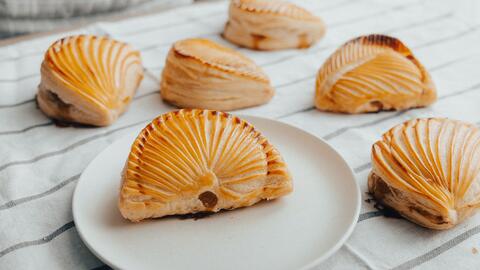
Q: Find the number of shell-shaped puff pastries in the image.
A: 6